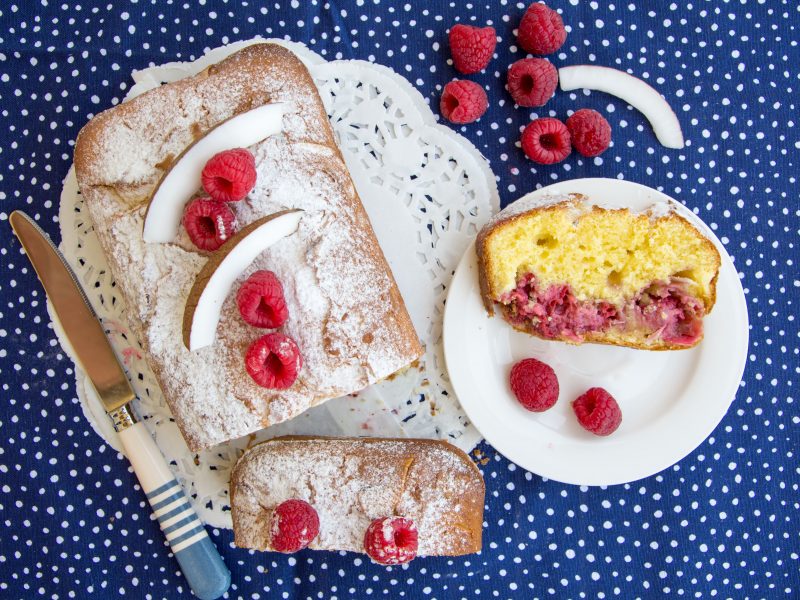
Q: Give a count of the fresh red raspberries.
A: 14